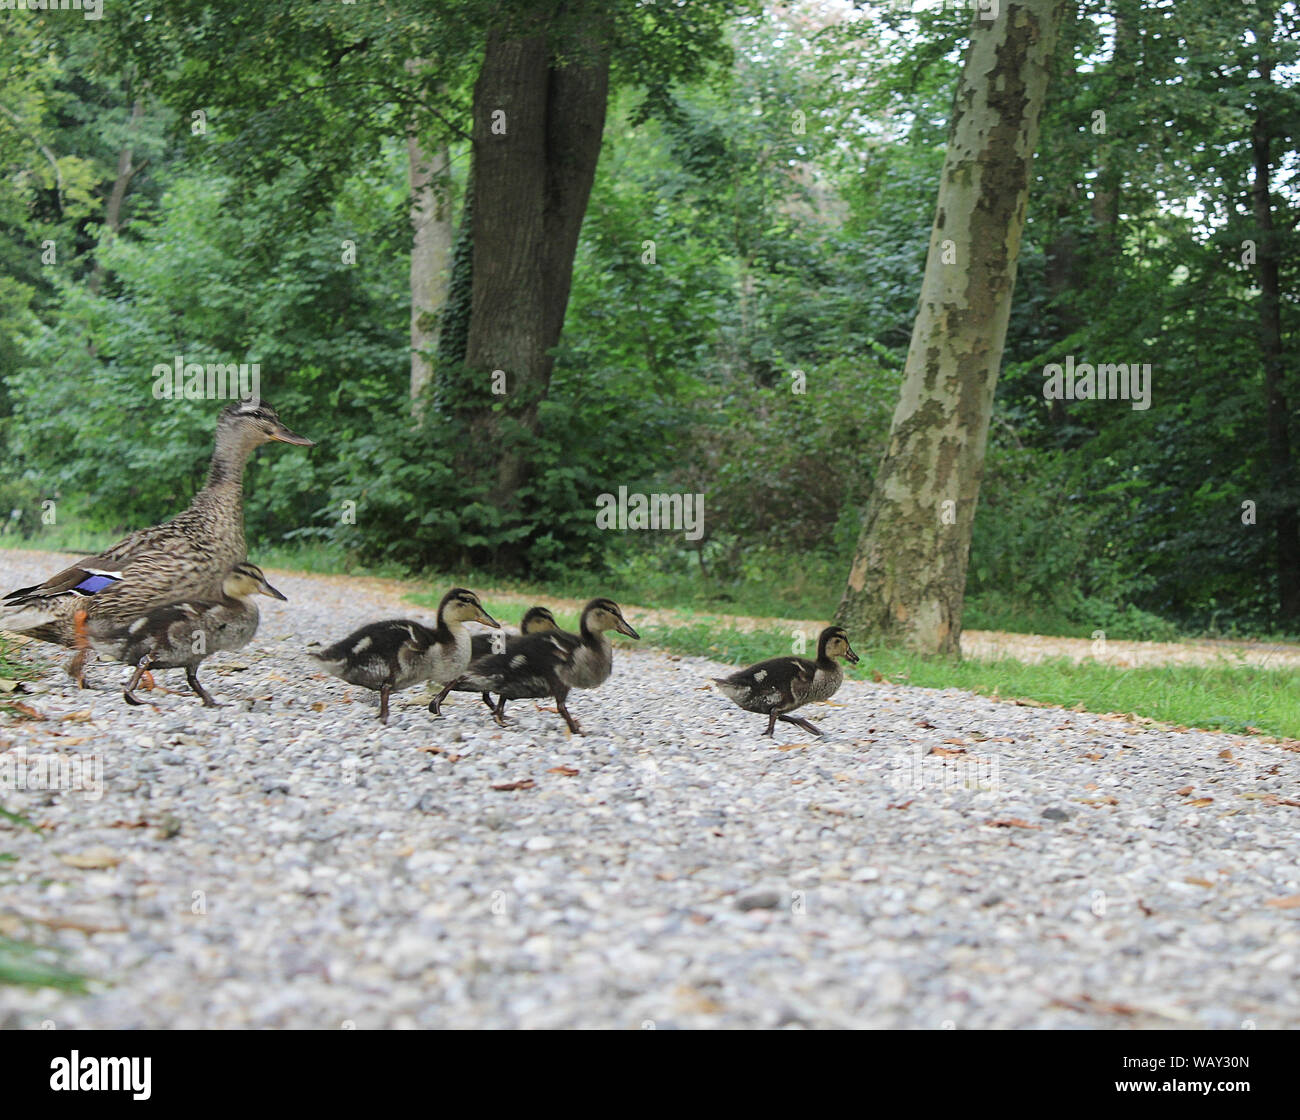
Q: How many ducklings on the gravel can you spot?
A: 5